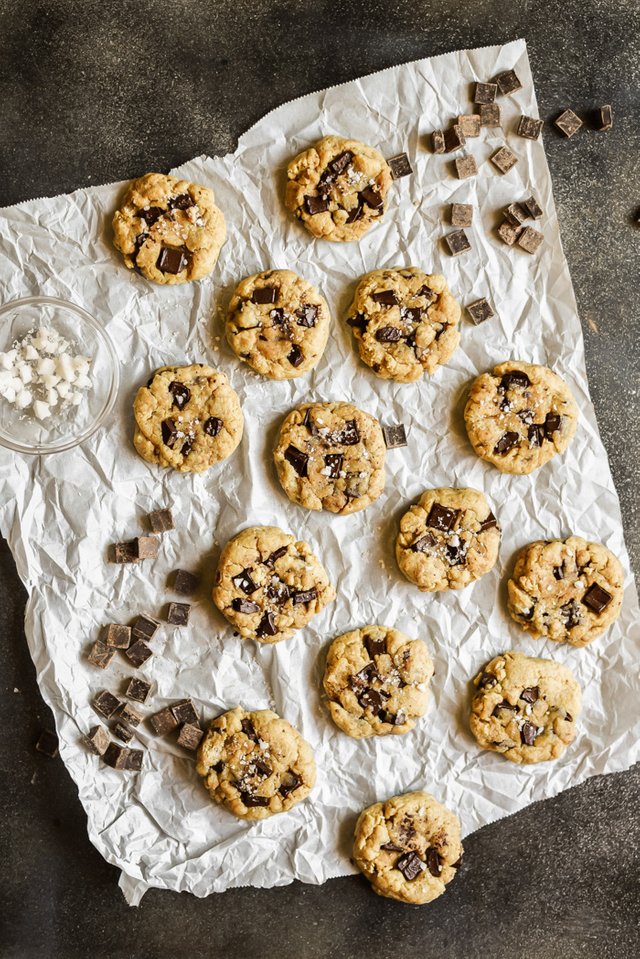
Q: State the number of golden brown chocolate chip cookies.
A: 14